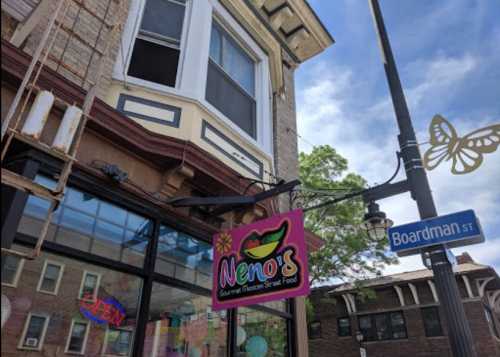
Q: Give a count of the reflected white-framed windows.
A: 6